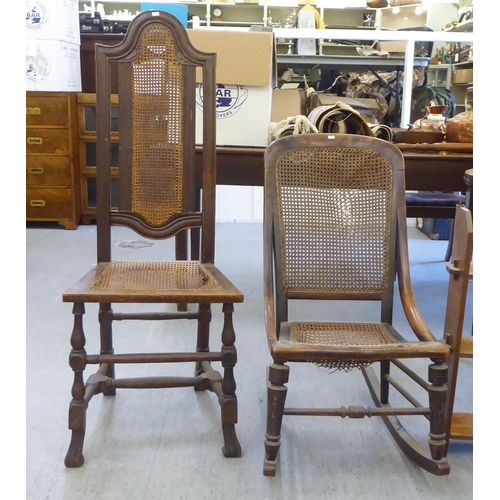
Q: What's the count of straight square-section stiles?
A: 2